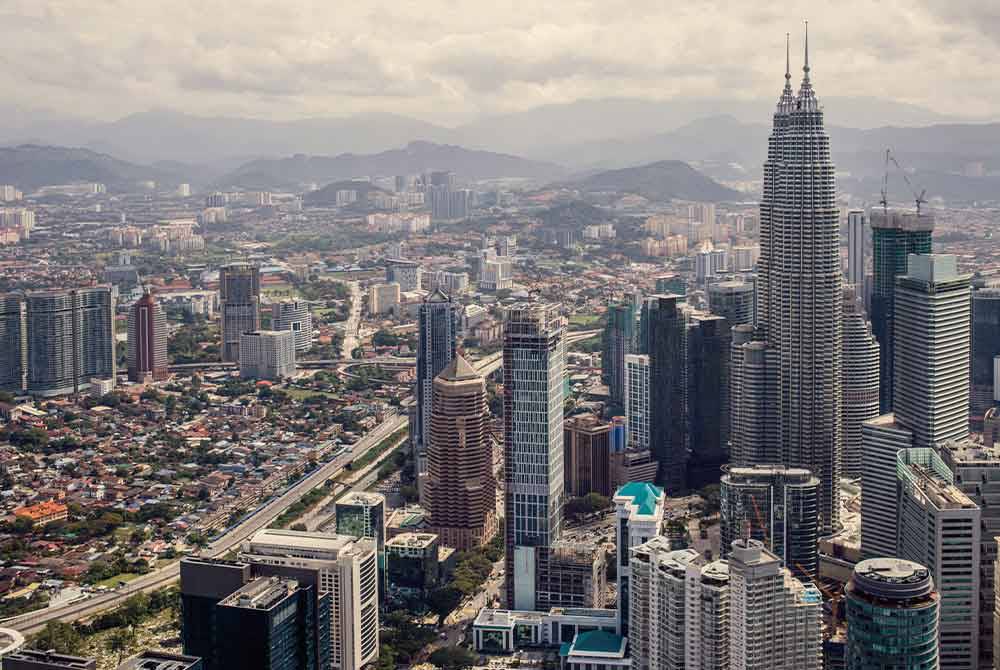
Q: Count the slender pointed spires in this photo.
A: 2